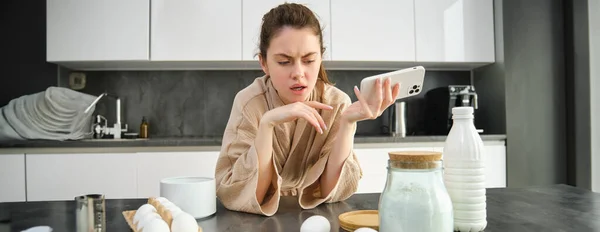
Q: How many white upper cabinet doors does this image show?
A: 5